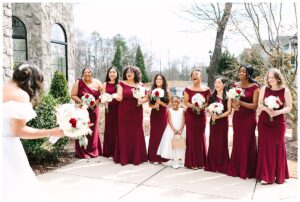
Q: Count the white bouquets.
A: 9